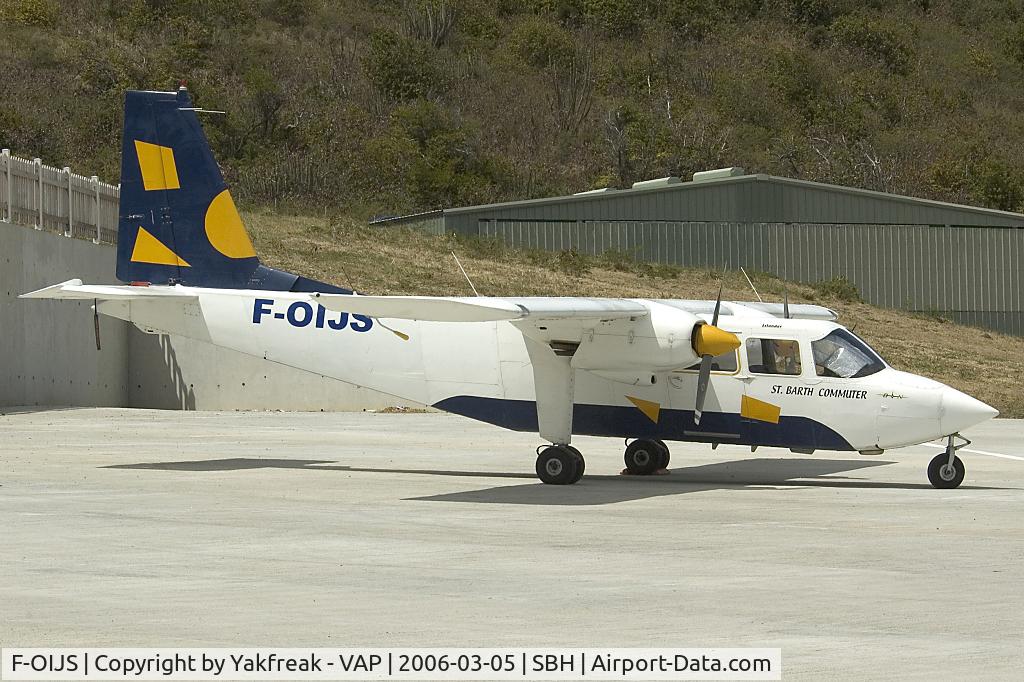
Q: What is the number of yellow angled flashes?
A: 4